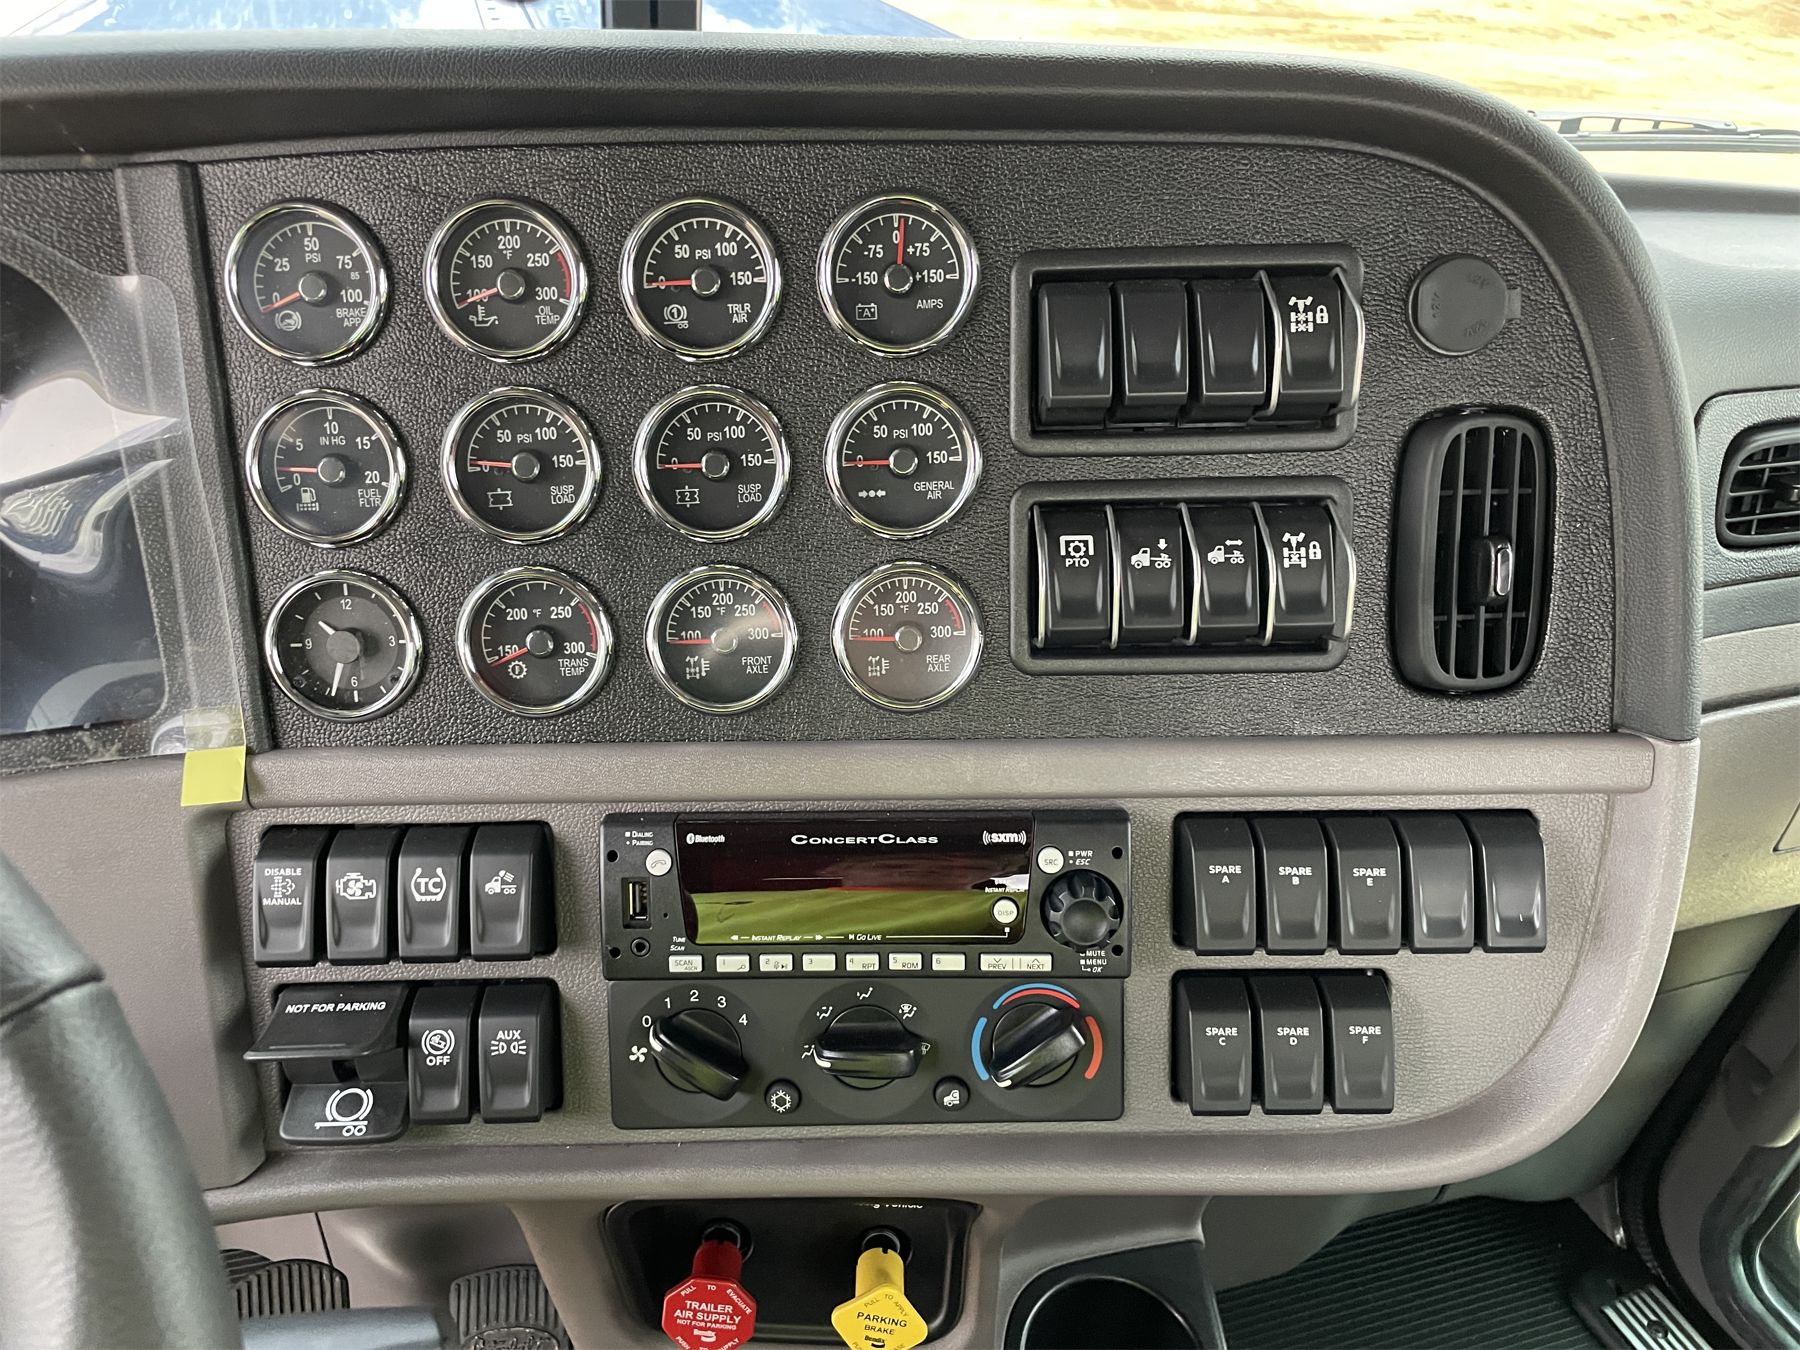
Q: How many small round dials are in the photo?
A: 12